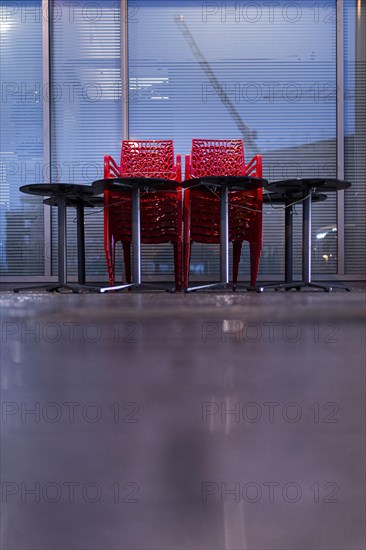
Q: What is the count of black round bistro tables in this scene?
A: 6